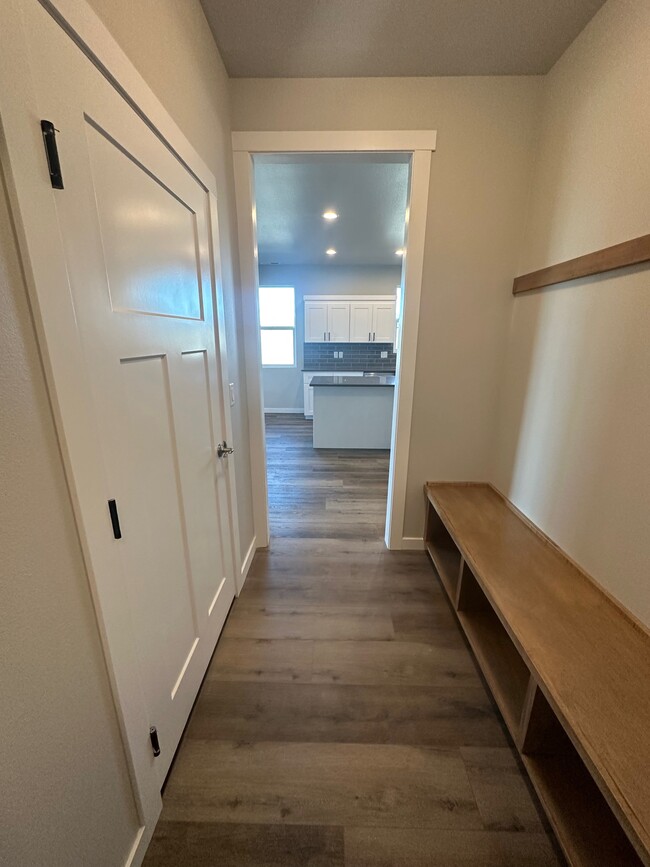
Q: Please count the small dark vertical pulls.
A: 4